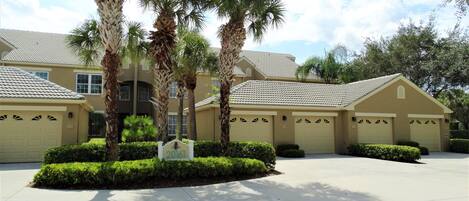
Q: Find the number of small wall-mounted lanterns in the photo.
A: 4